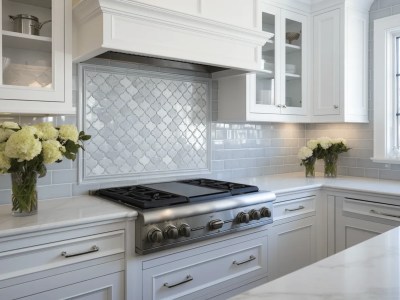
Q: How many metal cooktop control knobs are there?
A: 7